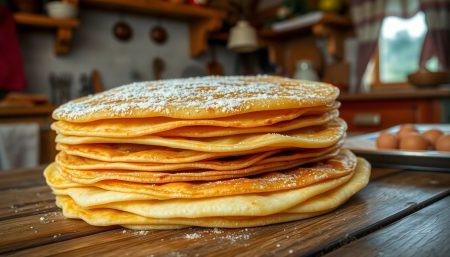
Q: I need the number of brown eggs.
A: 5